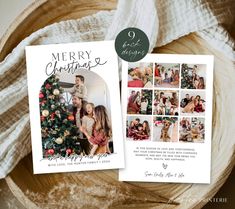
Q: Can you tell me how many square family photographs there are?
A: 9